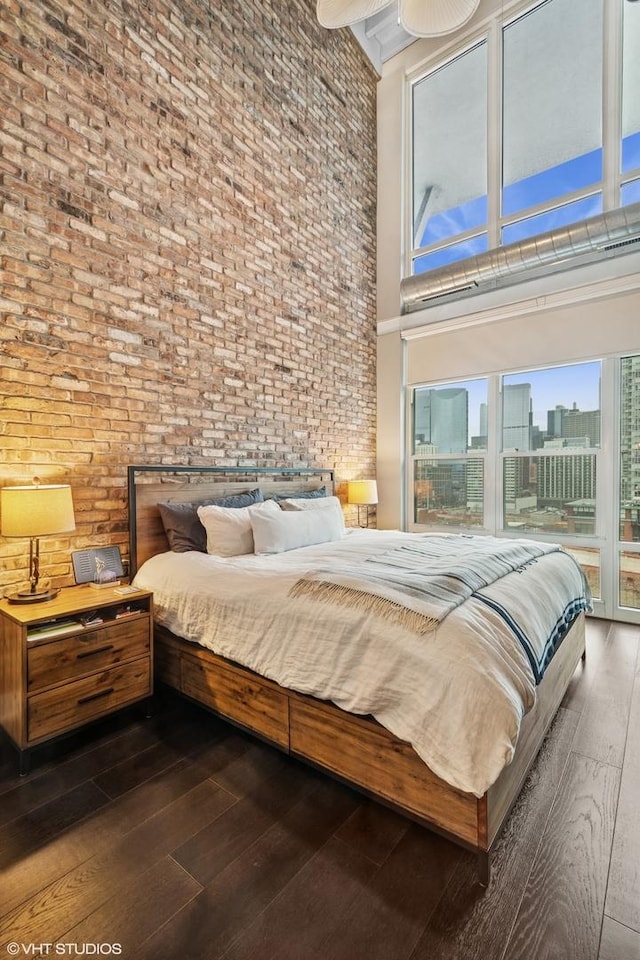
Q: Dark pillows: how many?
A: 2